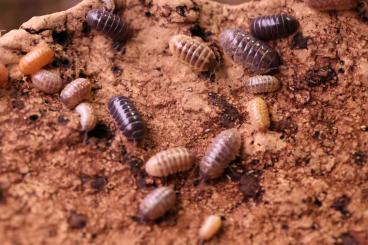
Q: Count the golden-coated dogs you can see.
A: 0